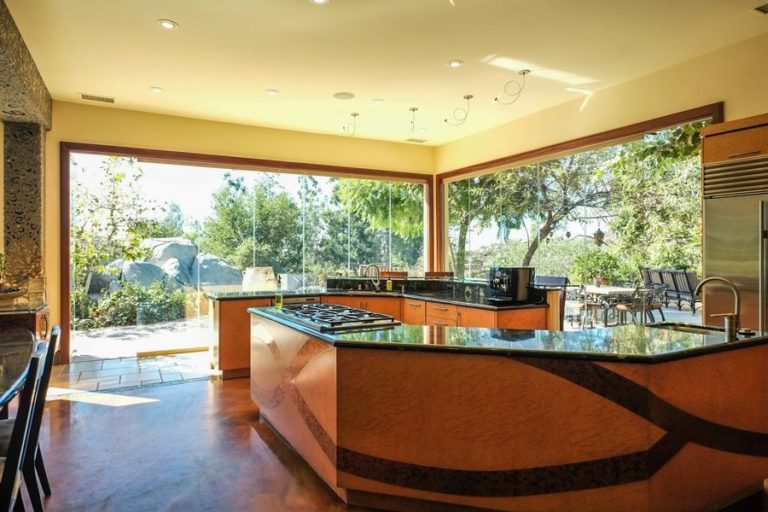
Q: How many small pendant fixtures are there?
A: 4